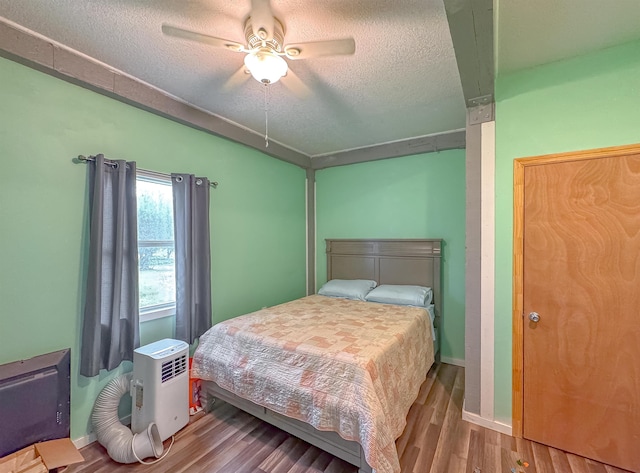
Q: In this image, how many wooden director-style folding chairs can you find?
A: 0